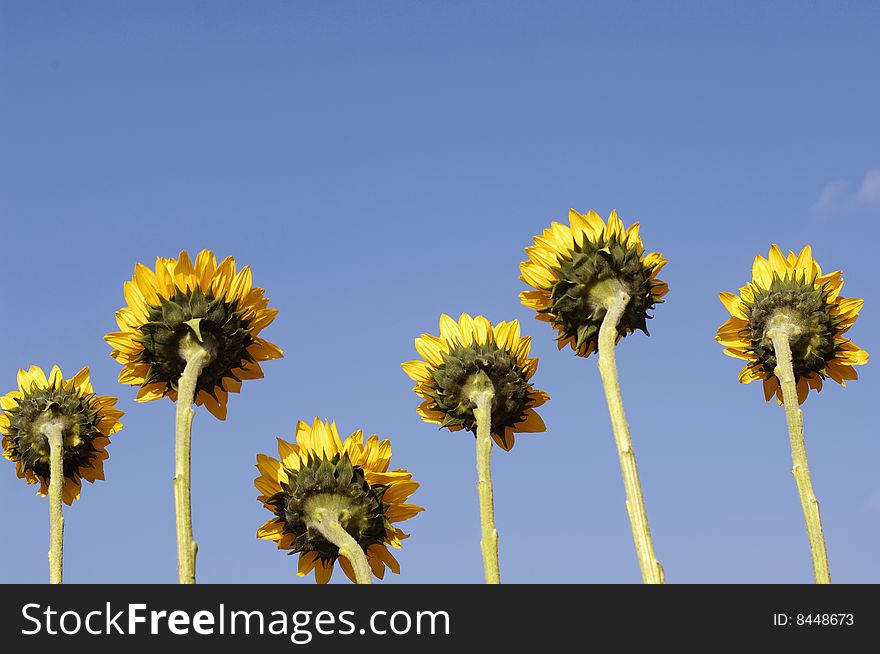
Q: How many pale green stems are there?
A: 6